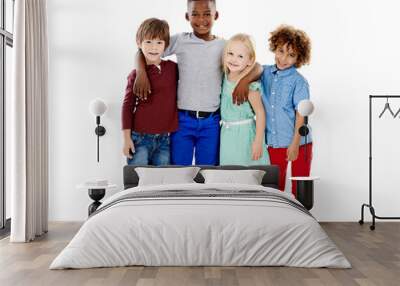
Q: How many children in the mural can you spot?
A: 4